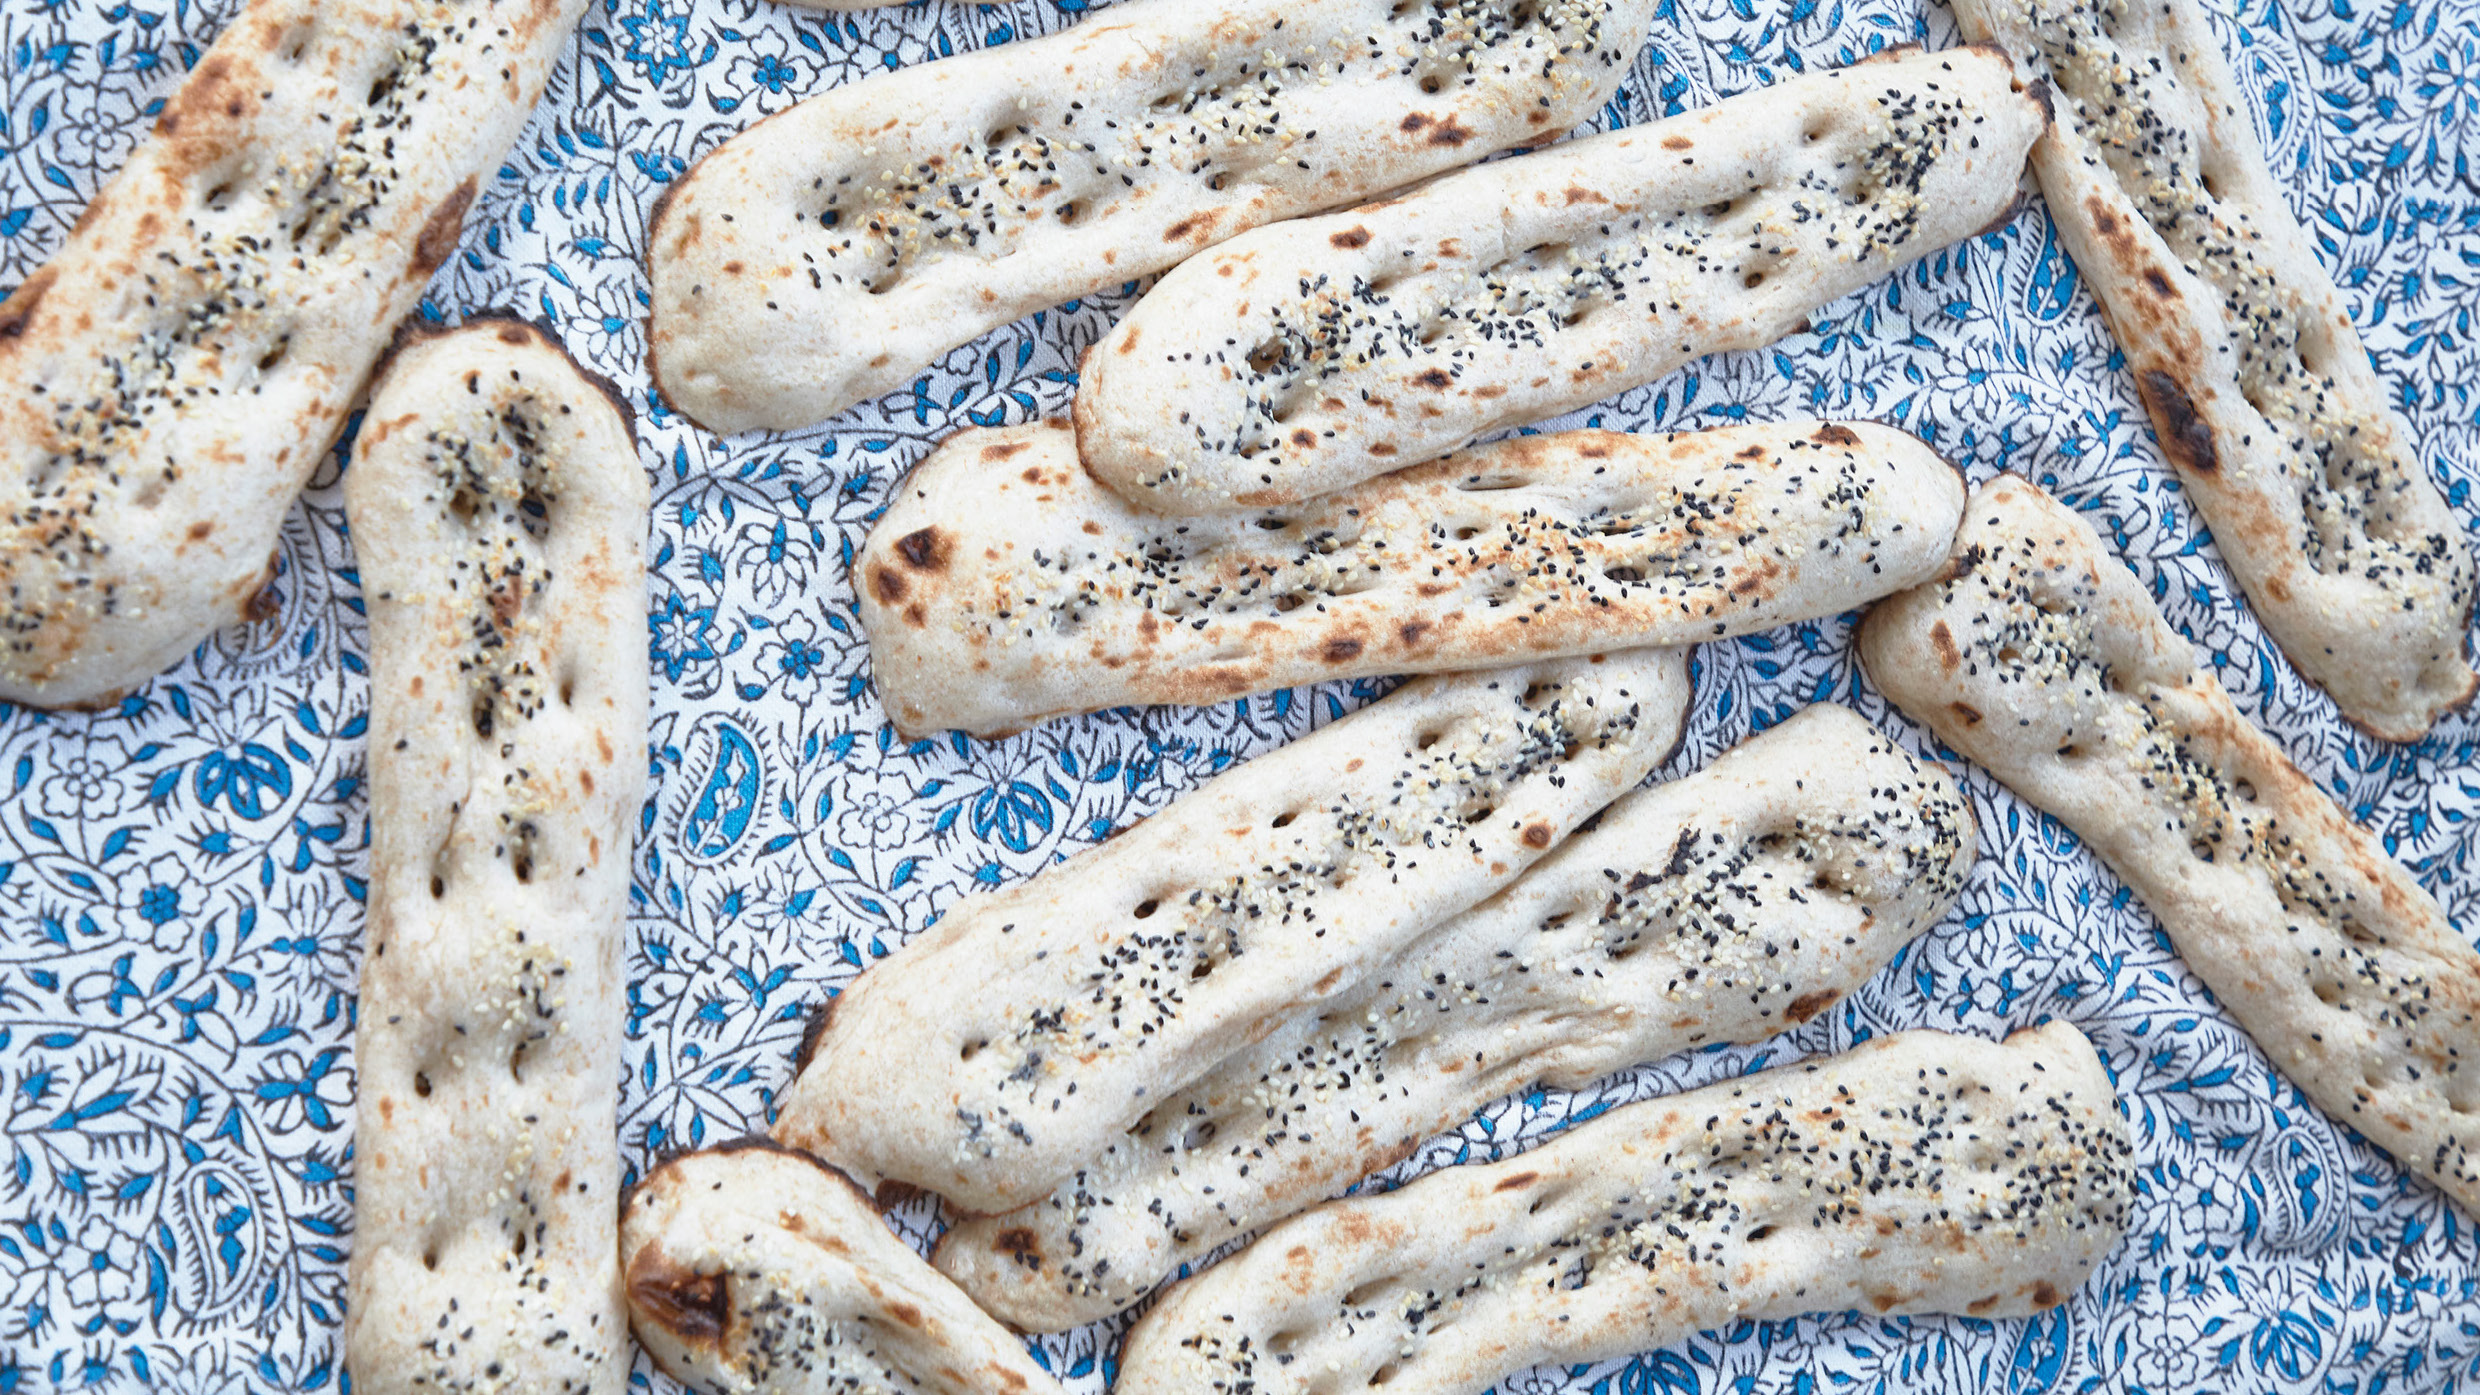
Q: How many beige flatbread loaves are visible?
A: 11